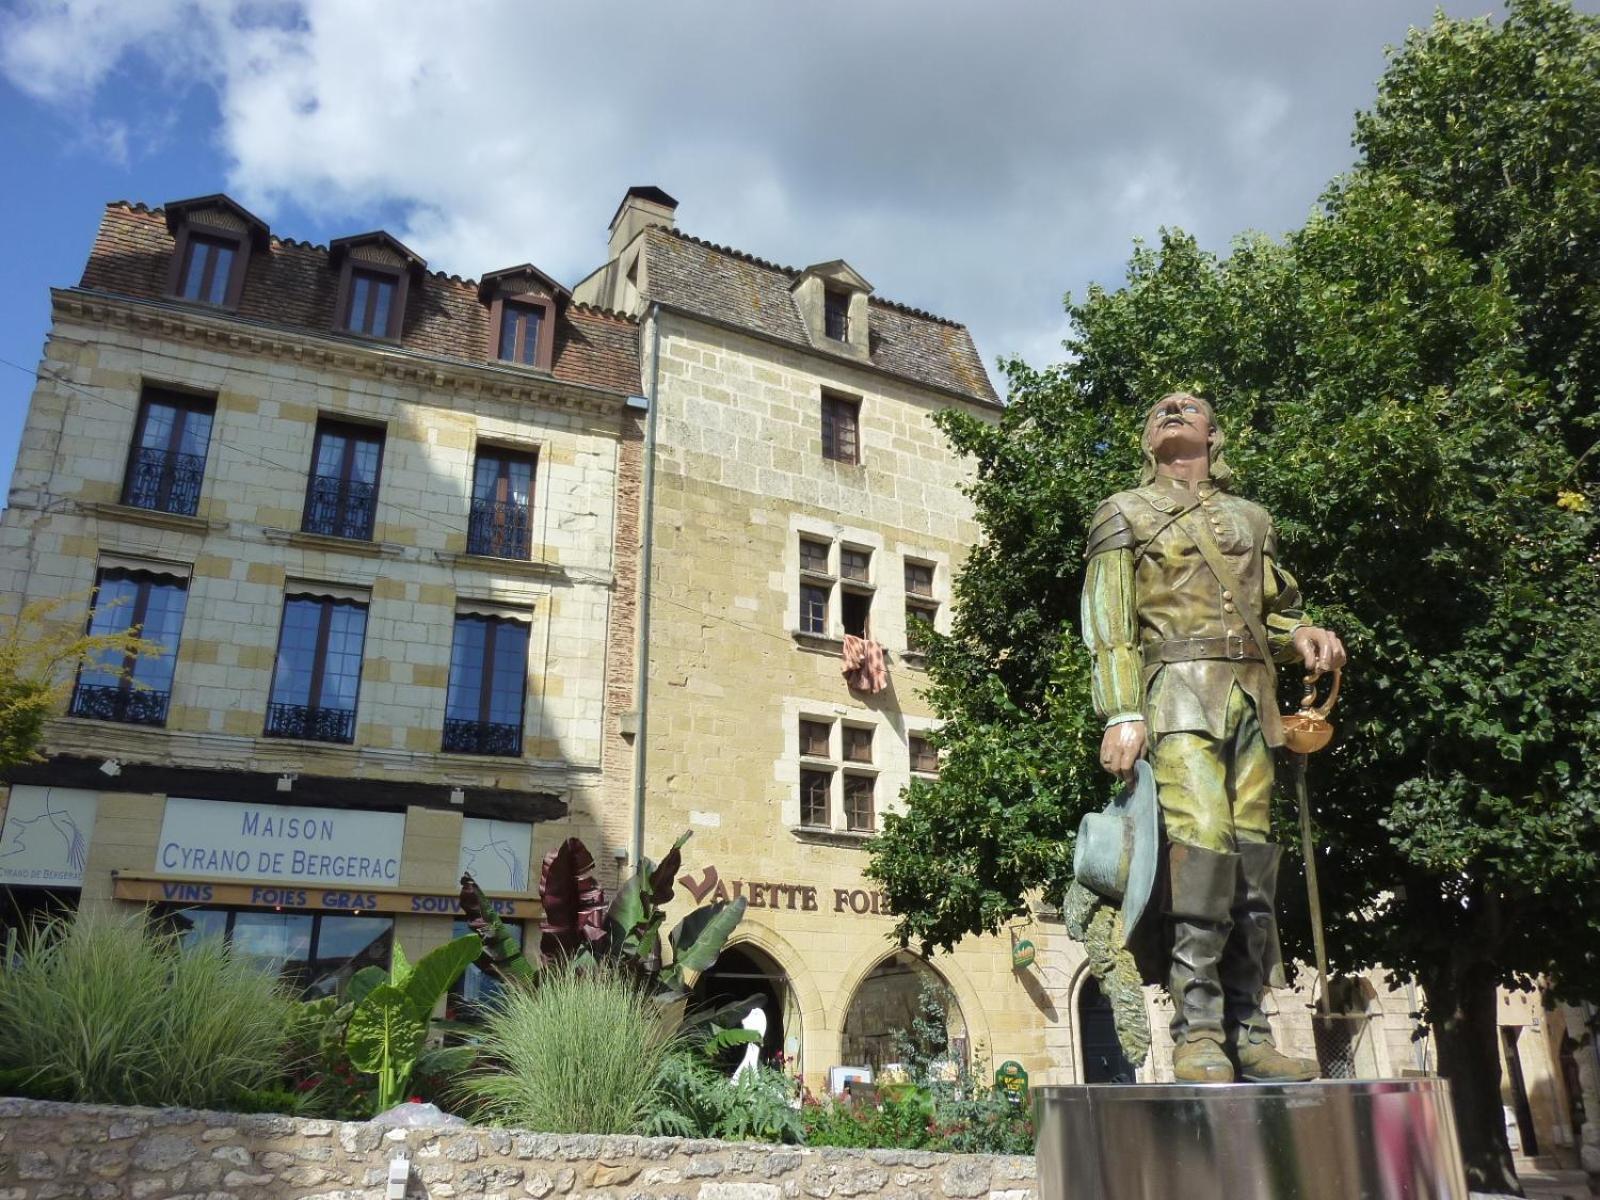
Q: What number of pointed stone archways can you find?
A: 2